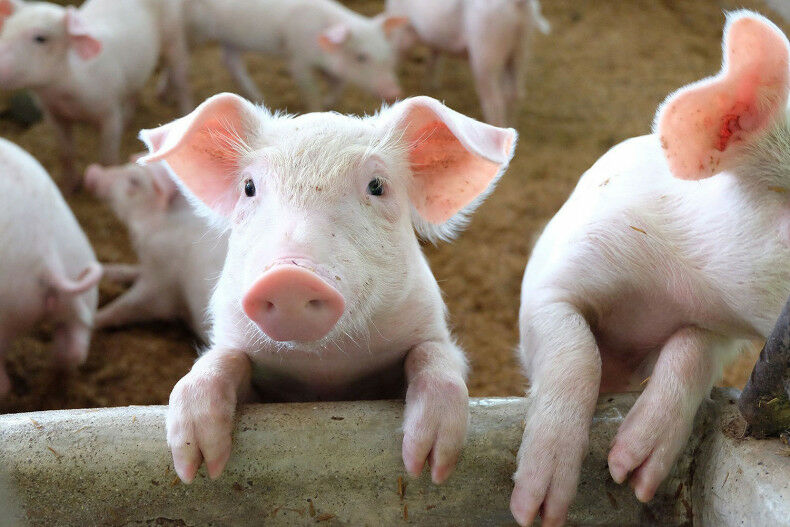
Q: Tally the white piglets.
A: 7